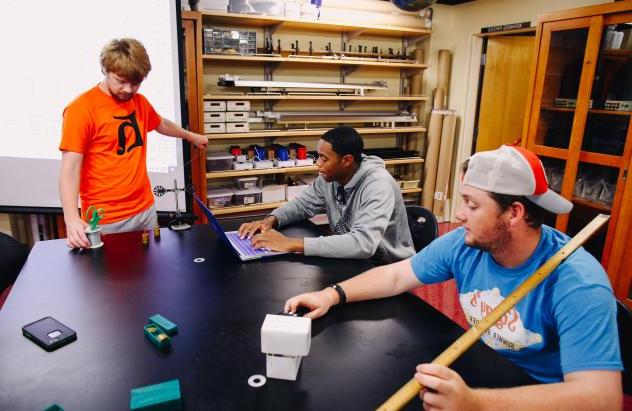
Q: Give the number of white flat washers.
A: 2